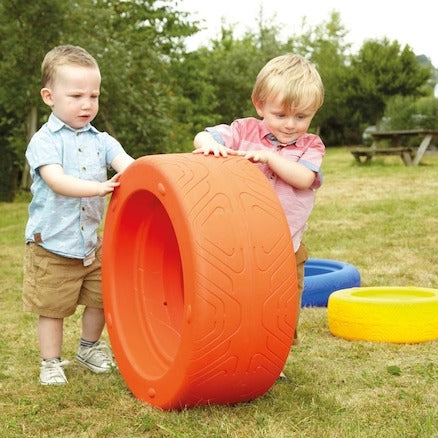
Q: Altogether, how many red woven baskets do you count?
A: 0